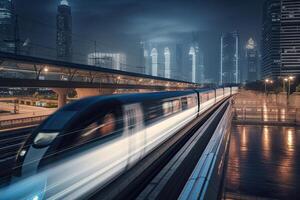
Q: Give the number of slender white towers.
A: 3